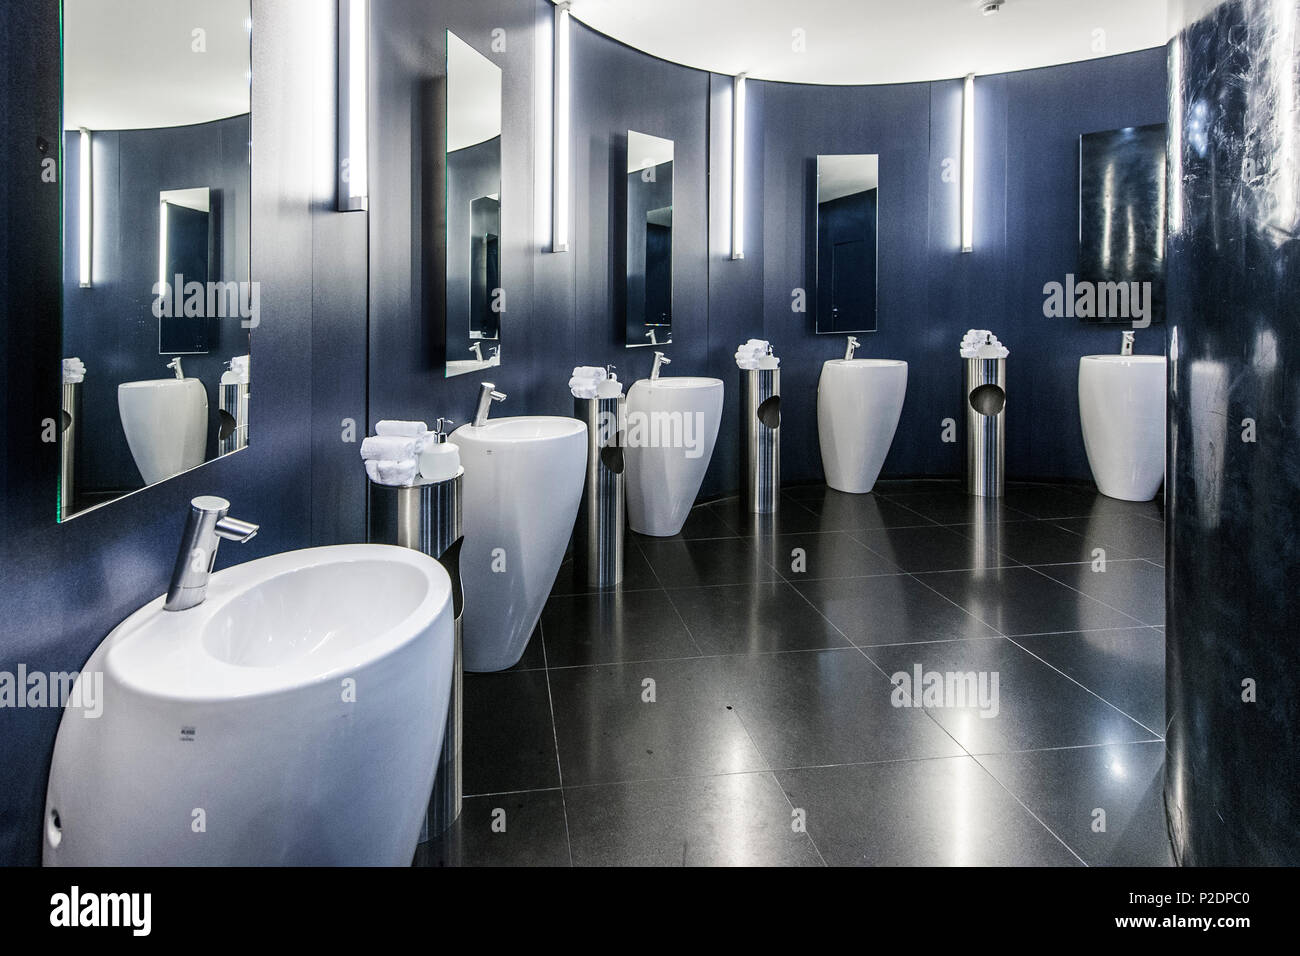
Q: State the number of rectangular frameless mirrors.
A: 5